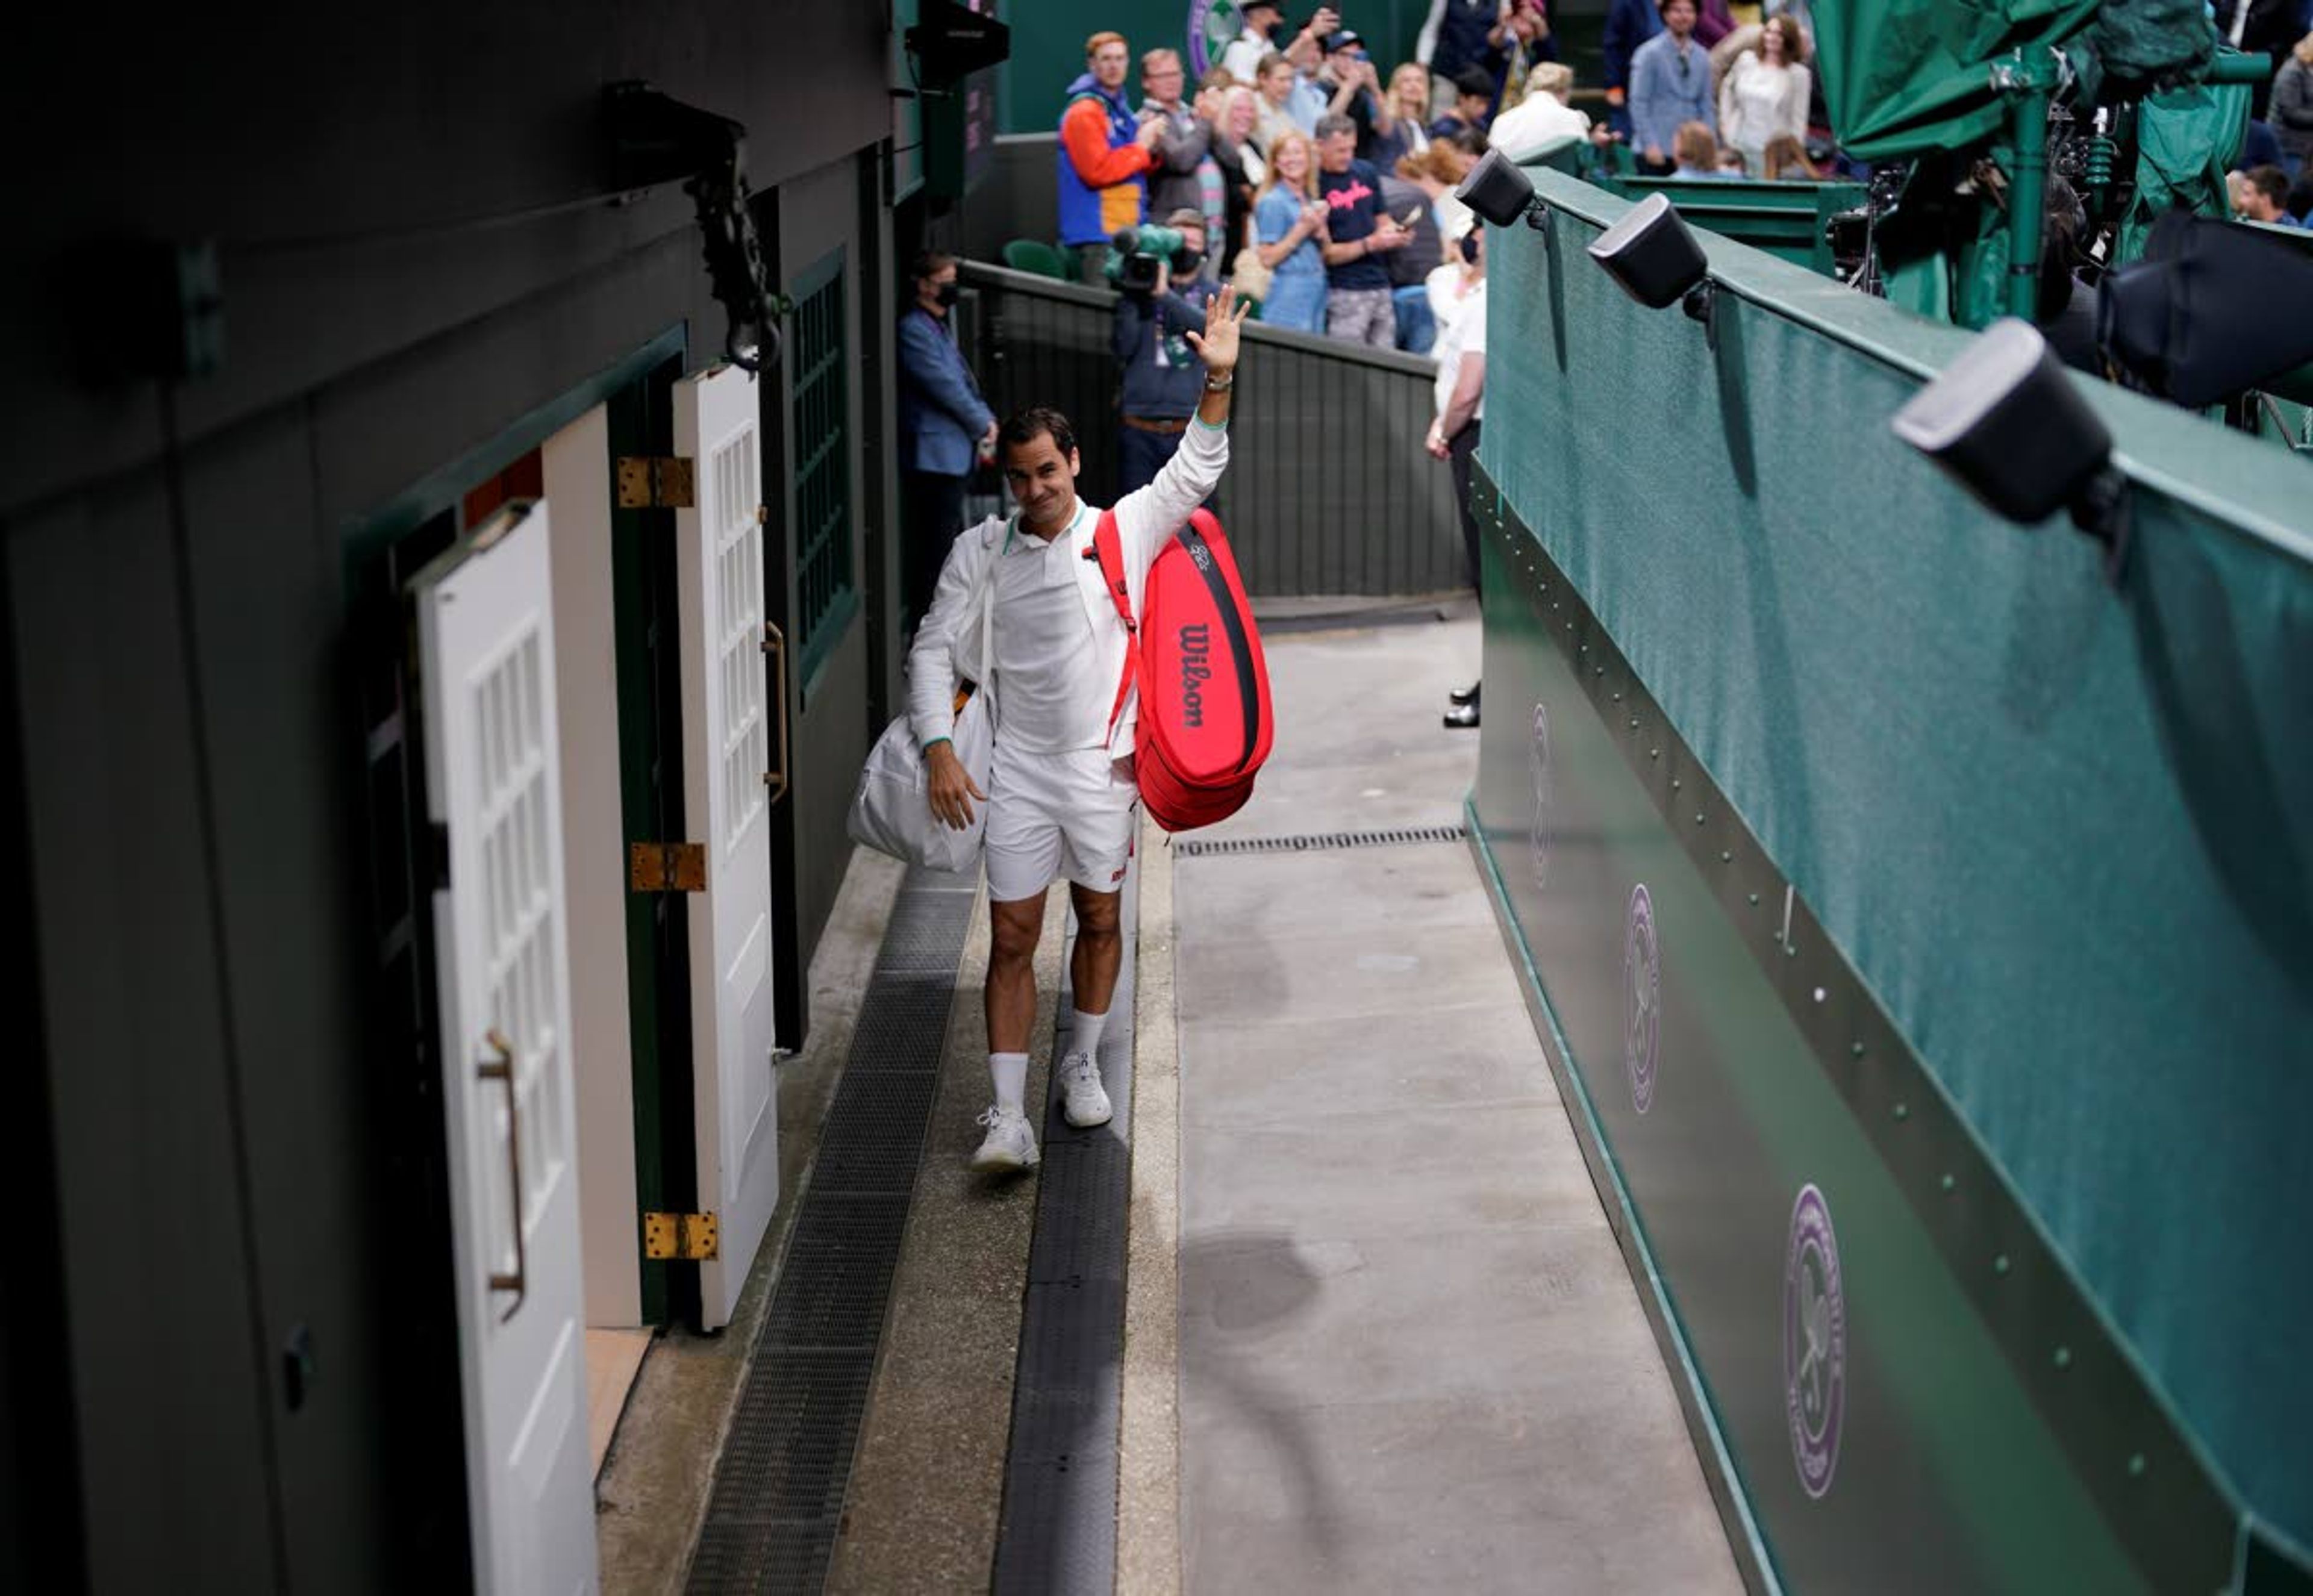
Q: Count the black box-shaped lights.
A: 3